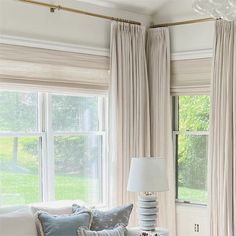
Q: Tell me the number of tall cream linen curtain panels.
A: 3